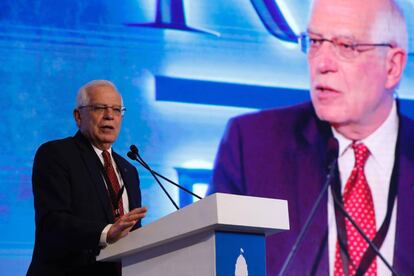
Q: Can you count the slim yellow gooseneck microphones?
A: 0